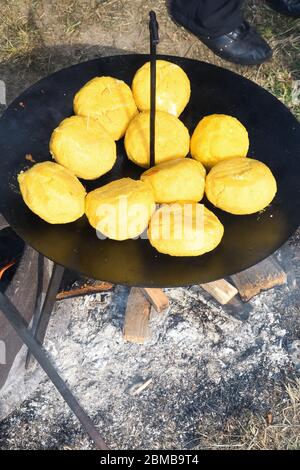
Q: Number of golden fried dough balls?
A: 10